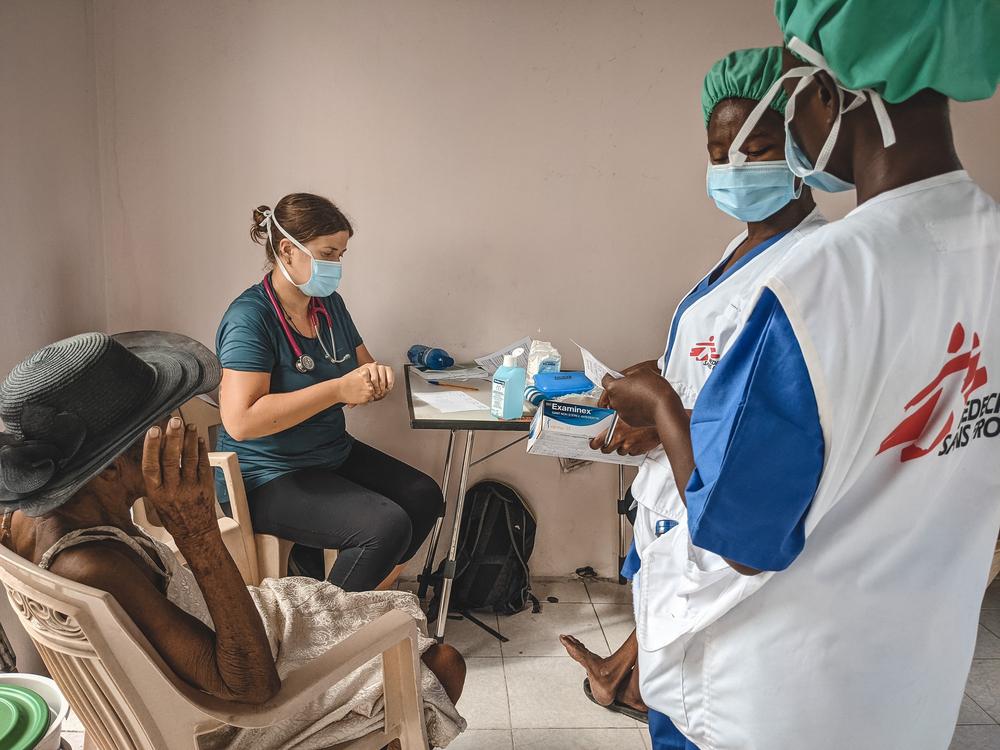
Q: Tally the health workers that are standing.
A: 2